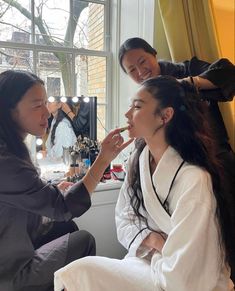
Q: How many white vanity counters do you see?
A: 1